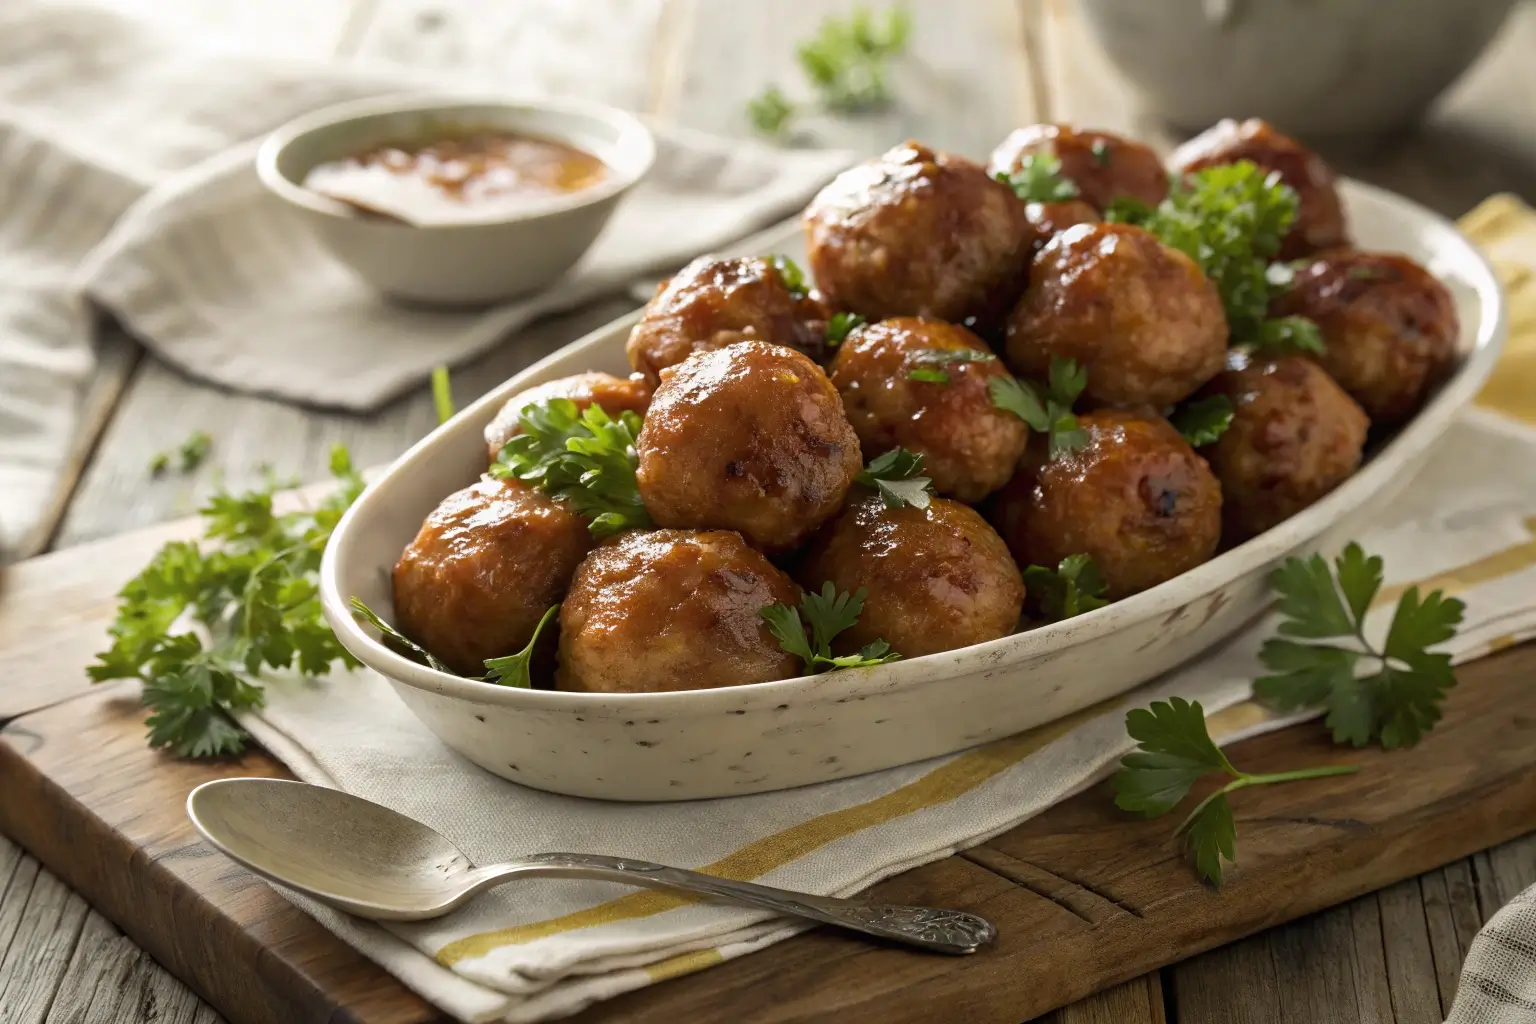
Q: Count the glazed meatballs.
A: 15